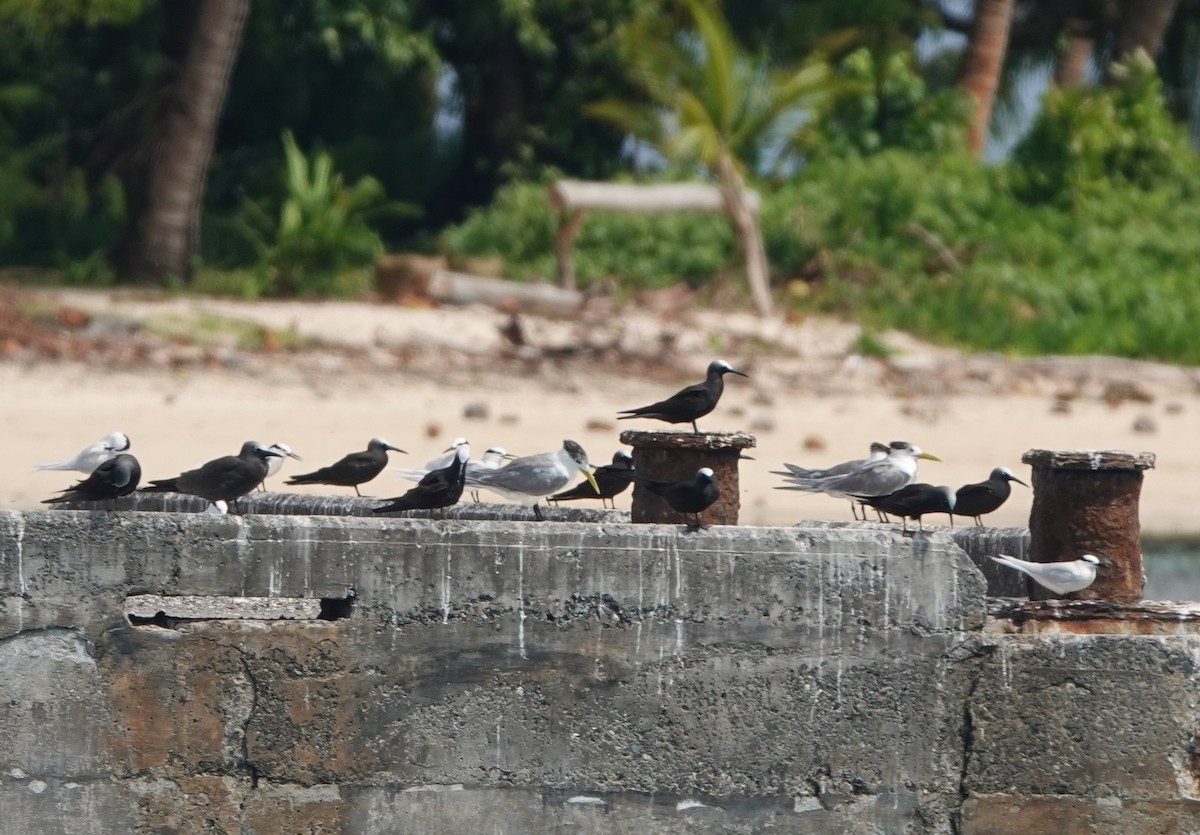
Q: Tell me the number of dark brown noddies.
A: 9